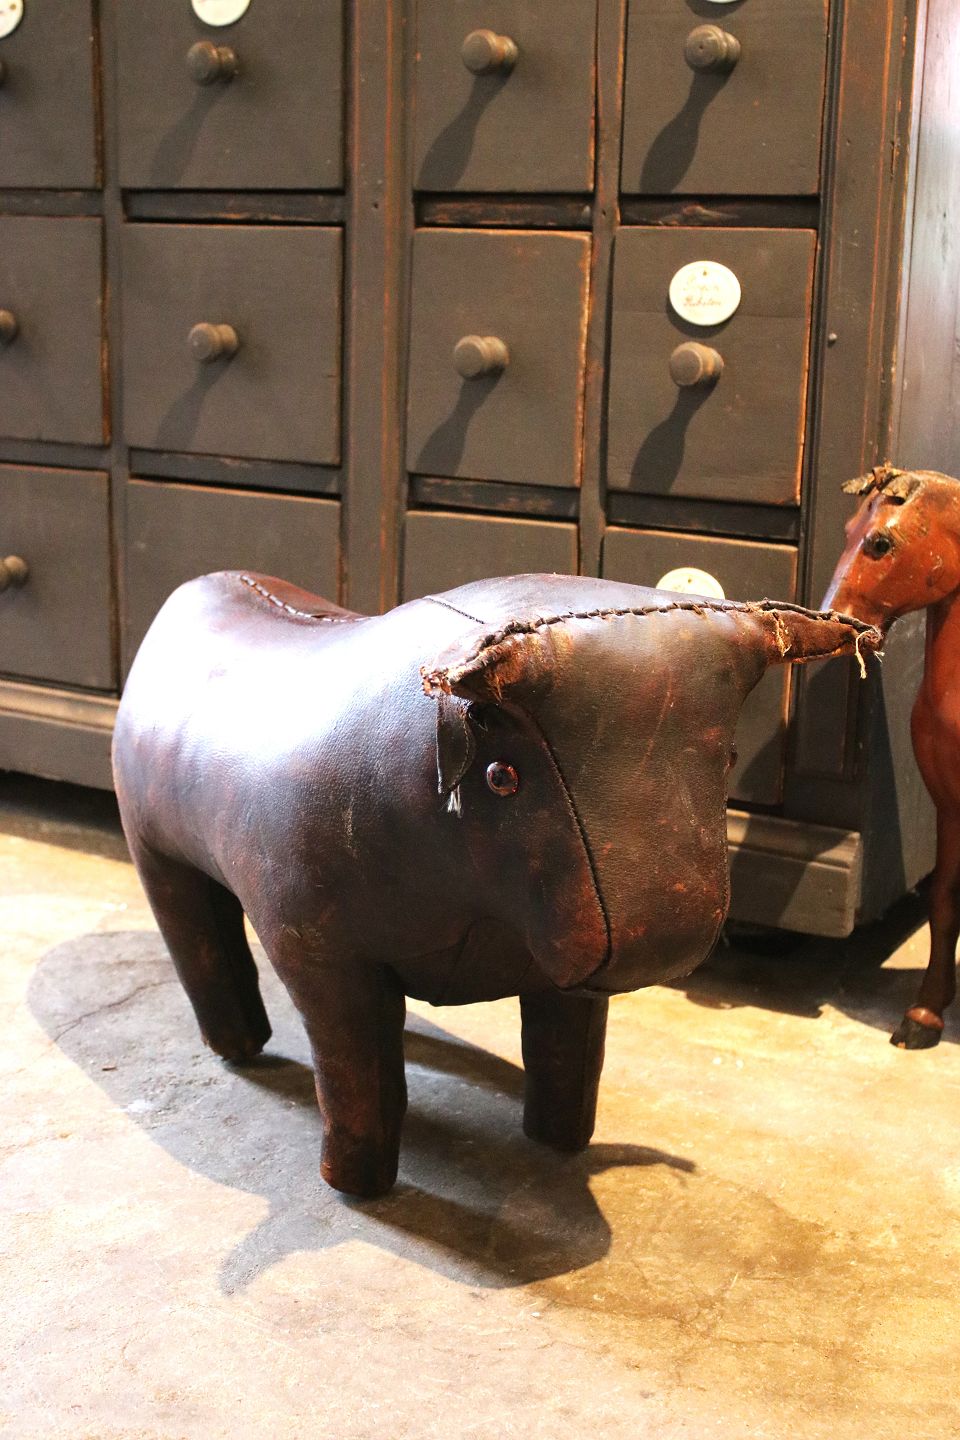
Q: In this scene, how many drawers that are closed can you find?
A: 12